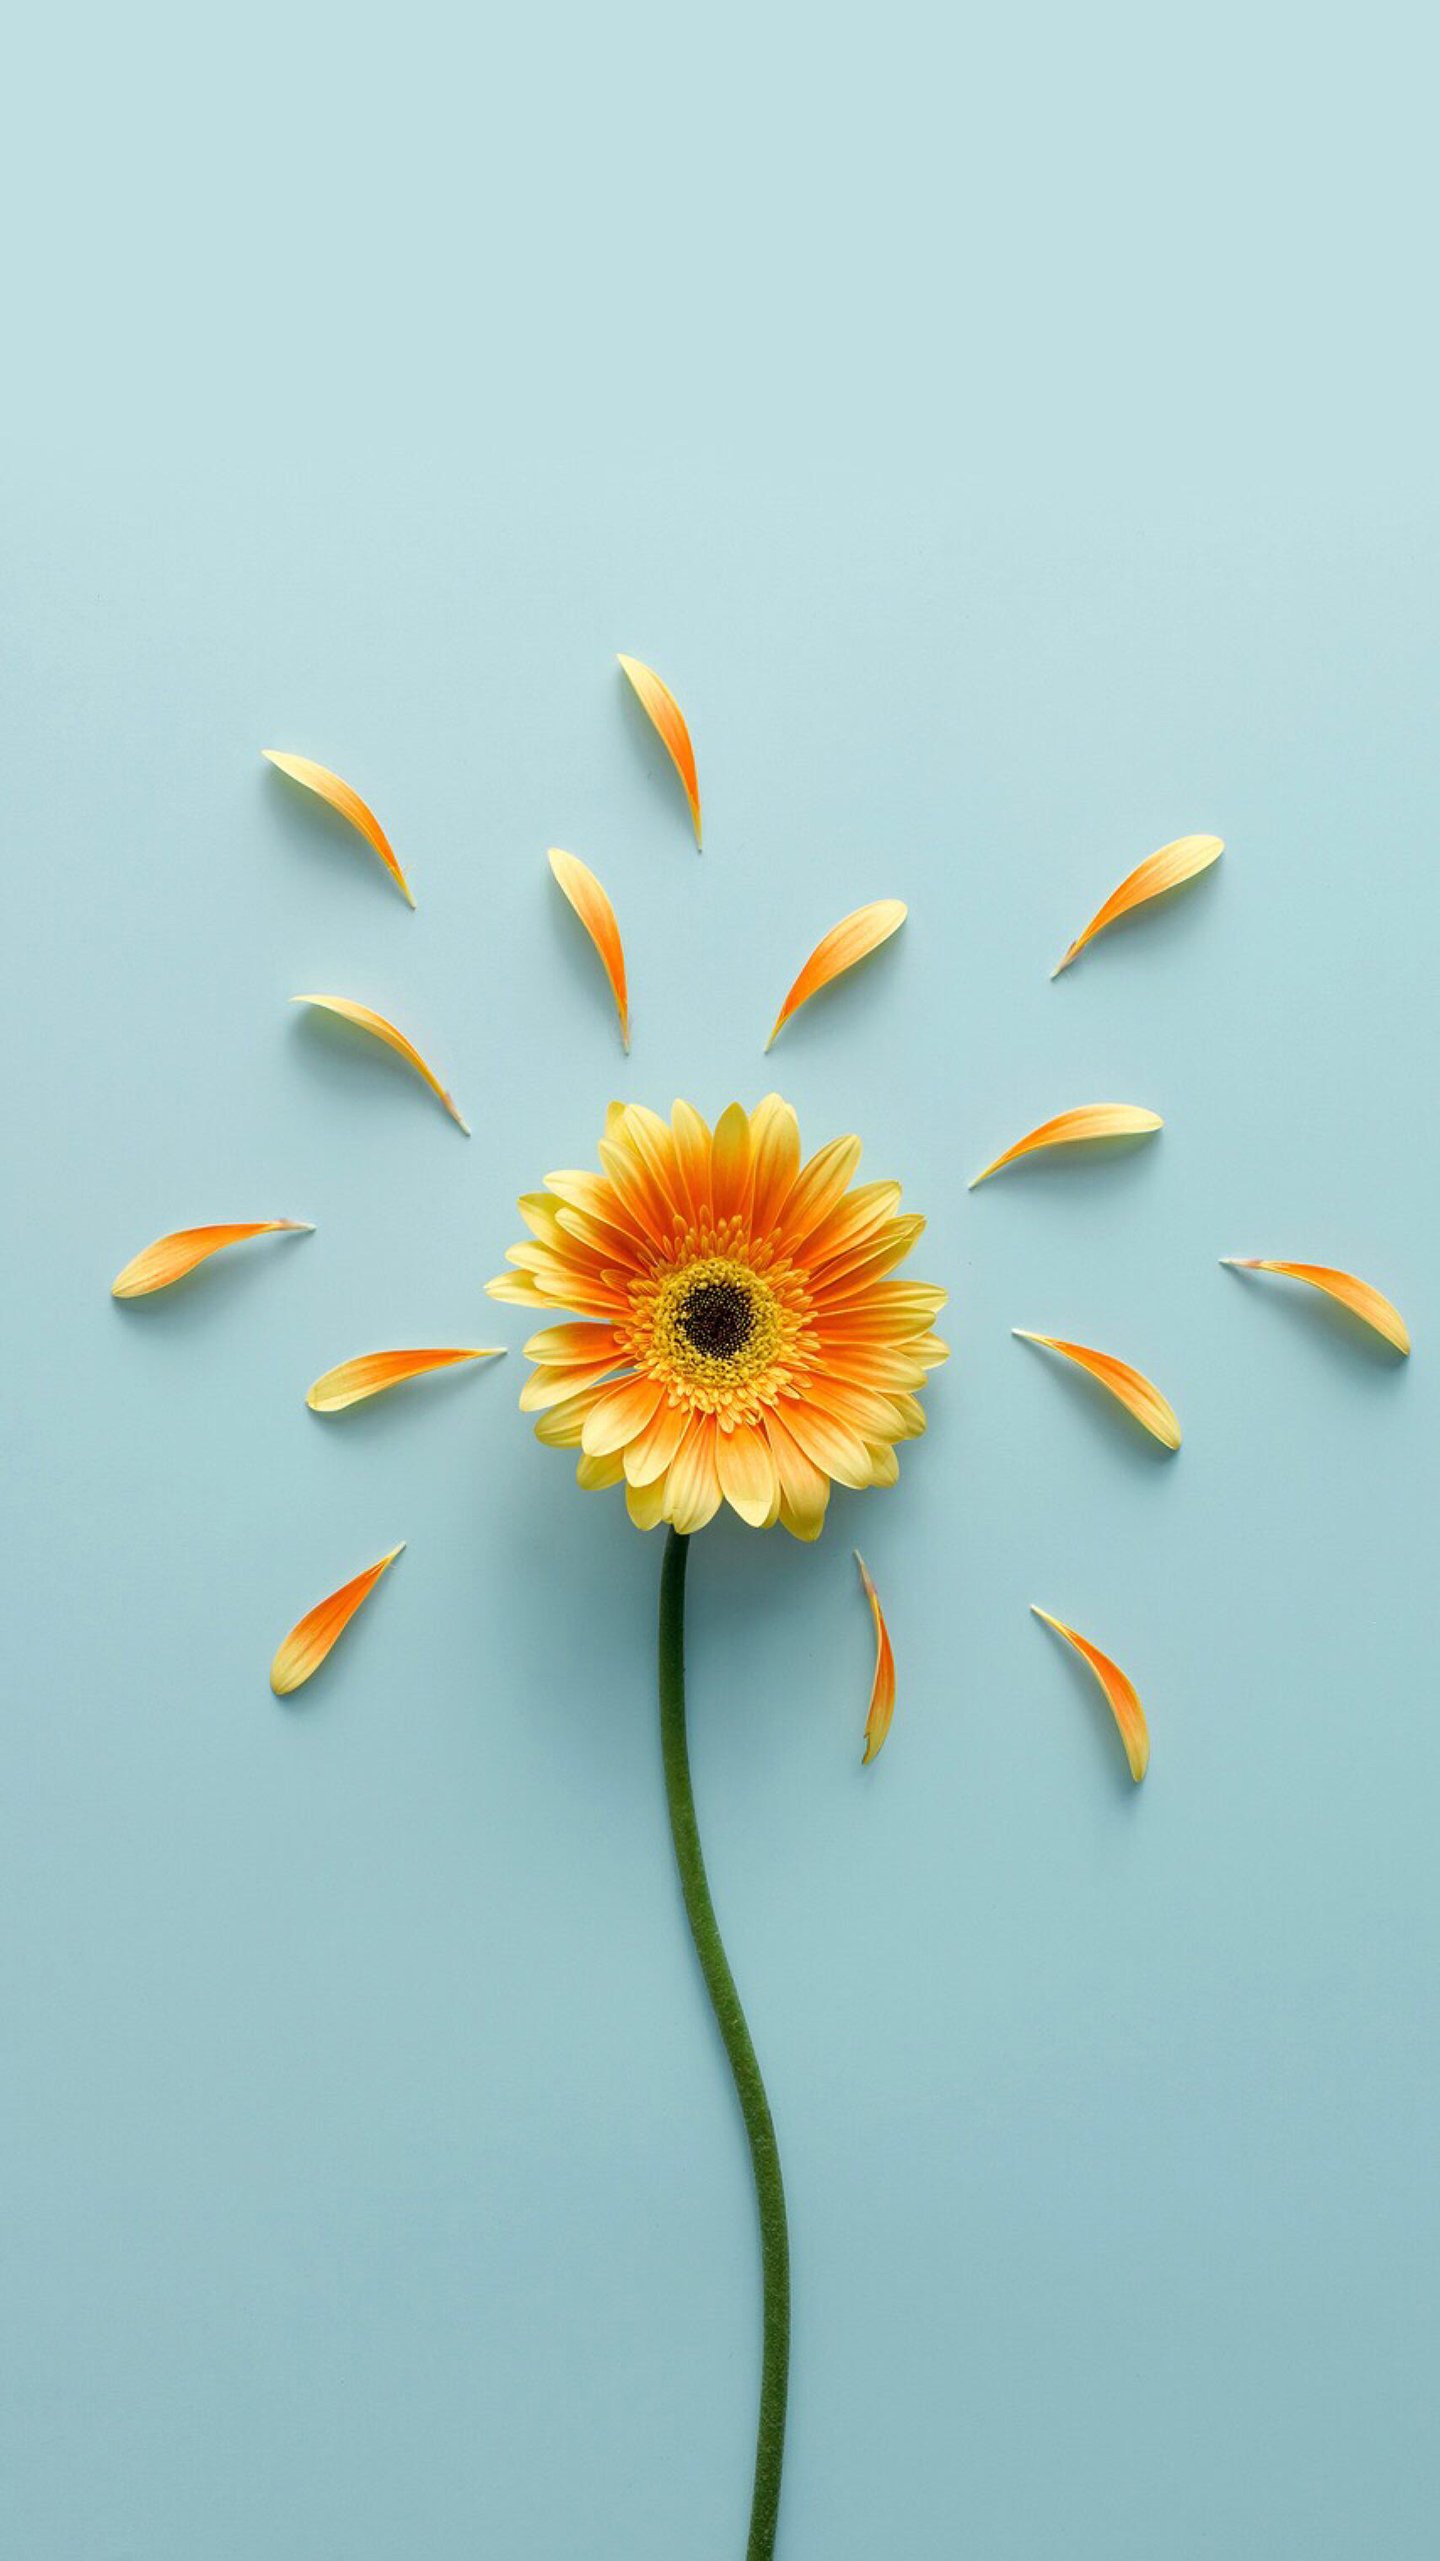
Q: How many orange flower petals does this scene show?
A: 14